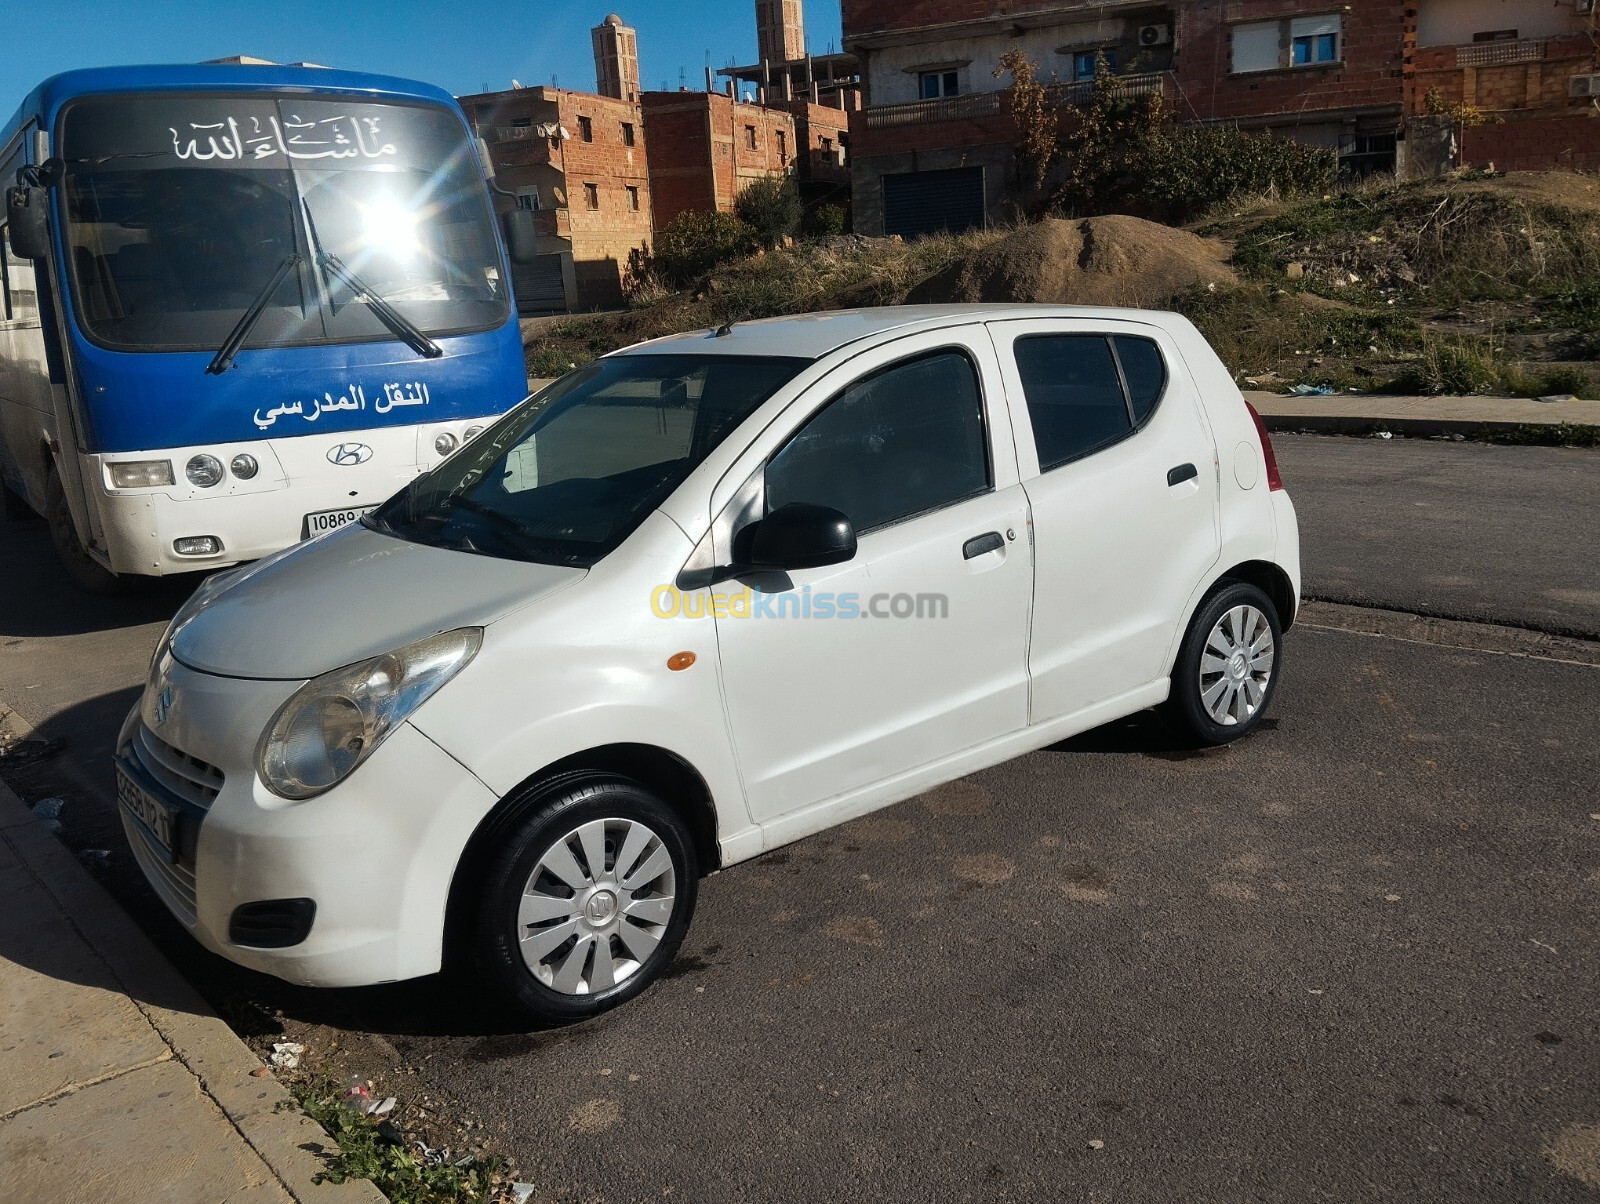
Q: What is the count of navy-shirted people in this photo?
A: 0